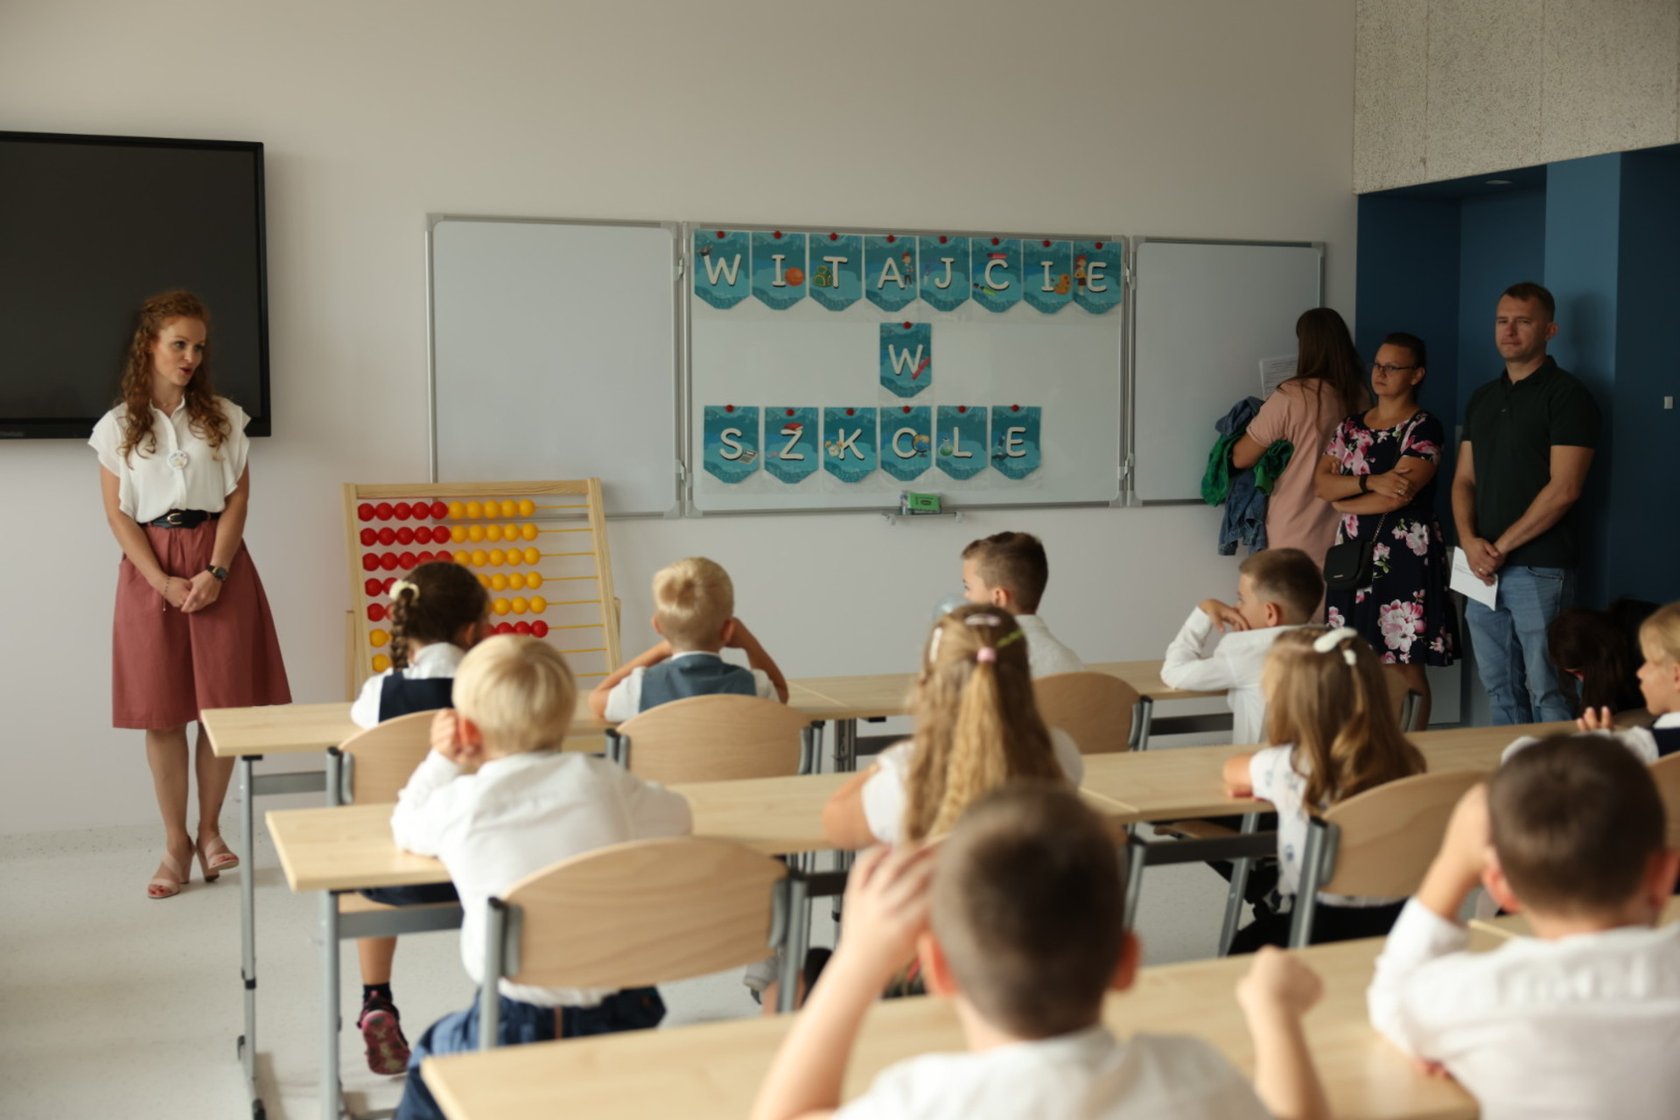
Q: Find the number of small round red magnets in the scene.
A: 15